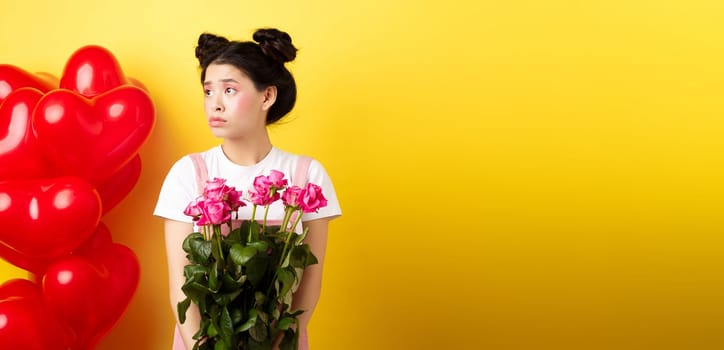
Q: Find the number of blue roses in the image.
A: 0